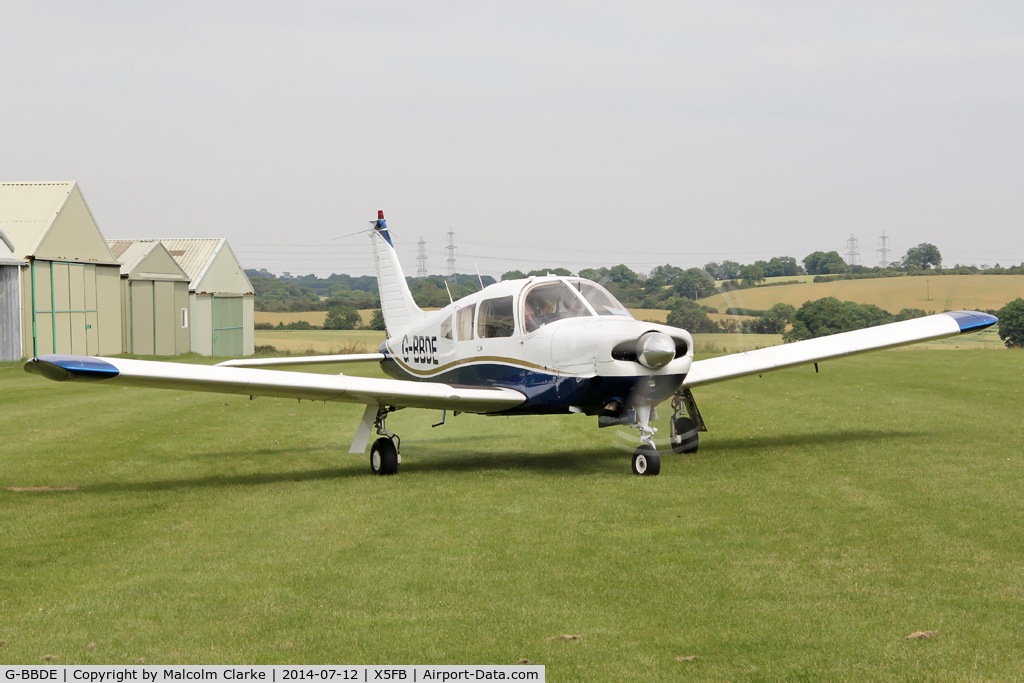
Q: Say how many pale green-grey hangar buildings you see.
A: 3